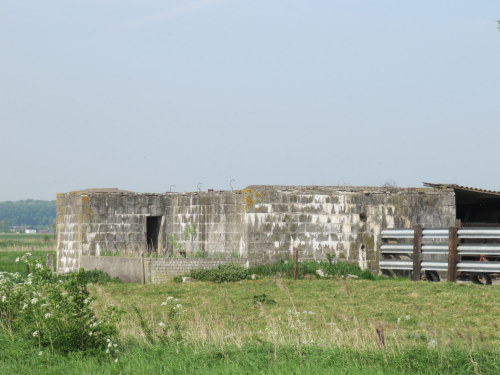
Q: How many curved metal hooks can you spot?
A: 3